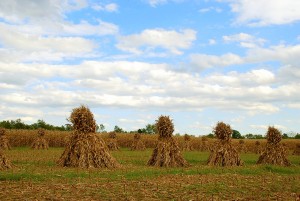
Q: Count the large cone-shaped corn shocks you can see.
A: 4